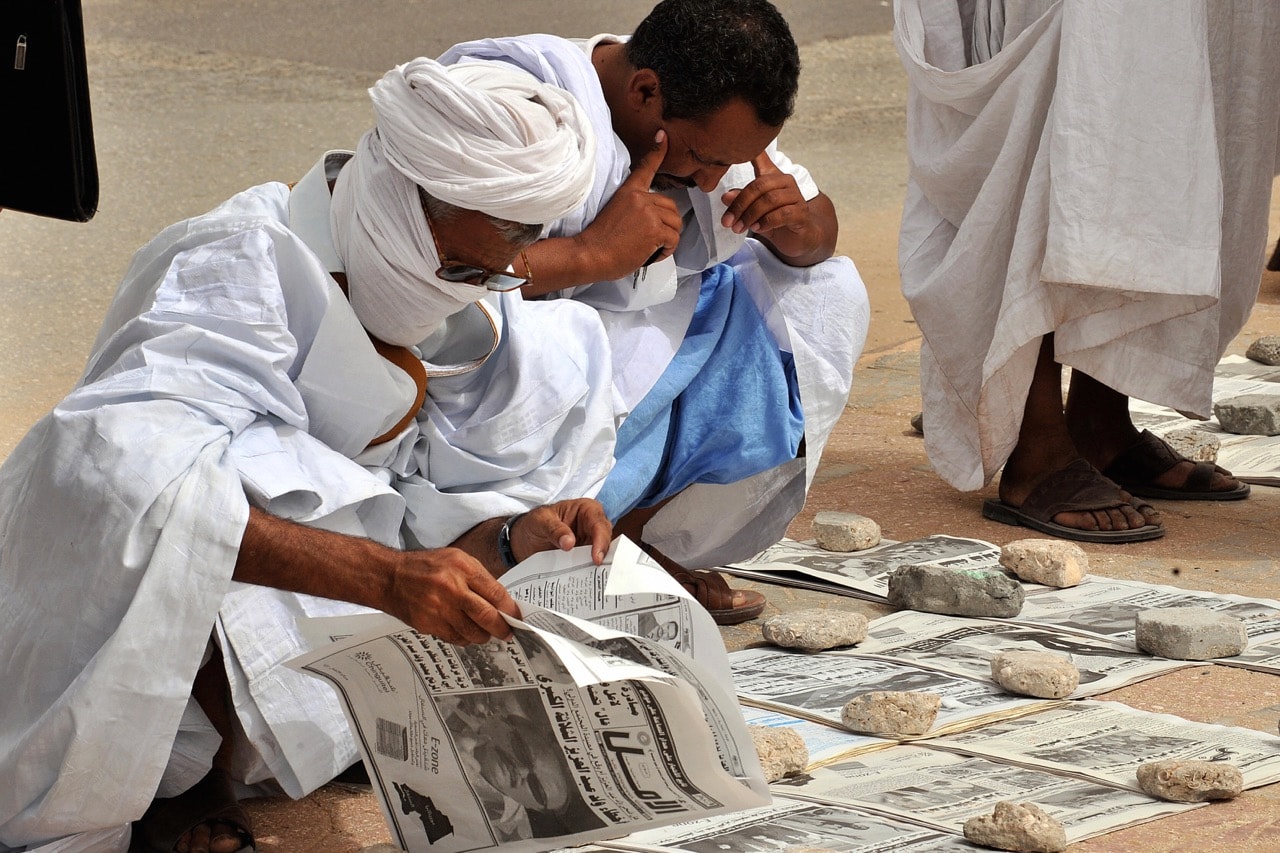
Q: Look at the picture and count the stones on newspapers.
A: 13